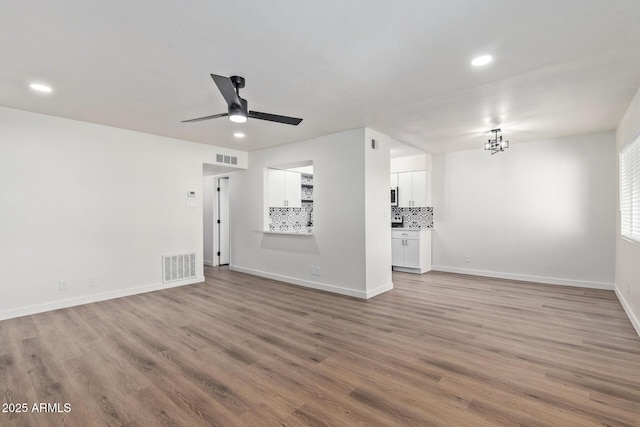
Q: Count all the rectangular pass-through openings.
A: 1